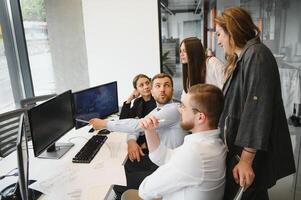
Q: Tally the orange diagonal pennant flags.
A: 0